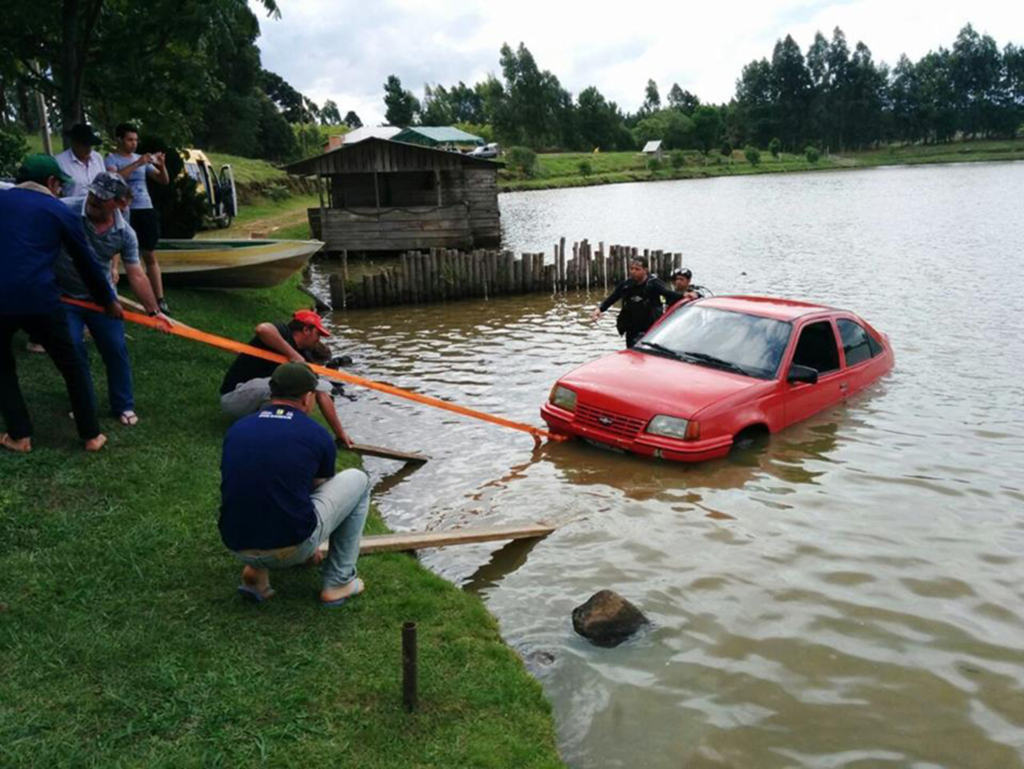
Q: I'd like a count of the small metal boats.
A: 1